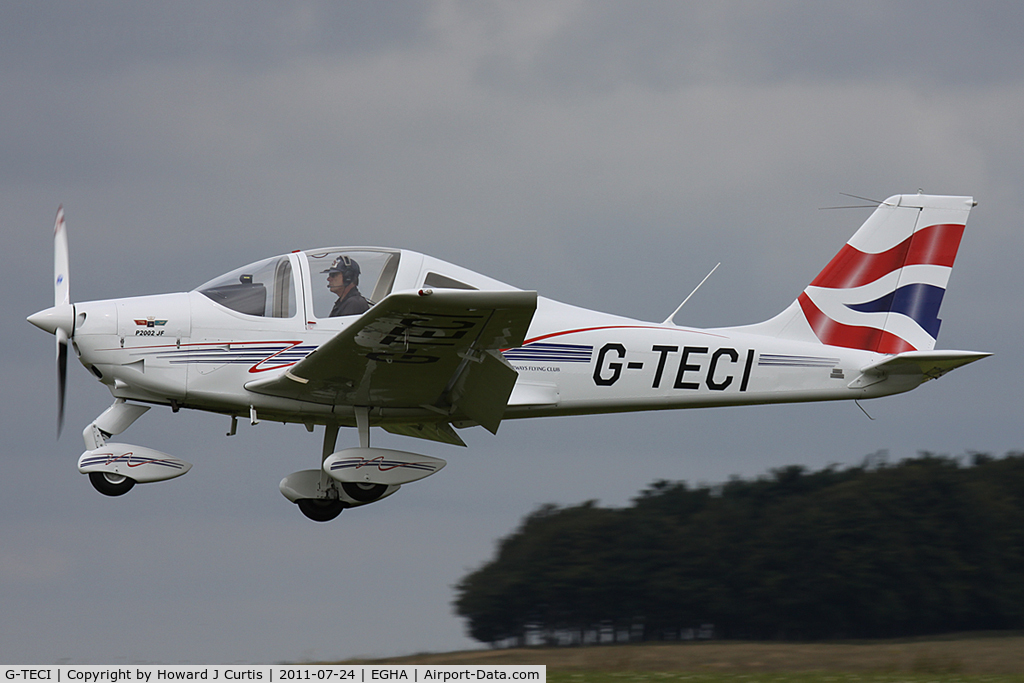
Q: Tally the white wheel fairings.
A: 3